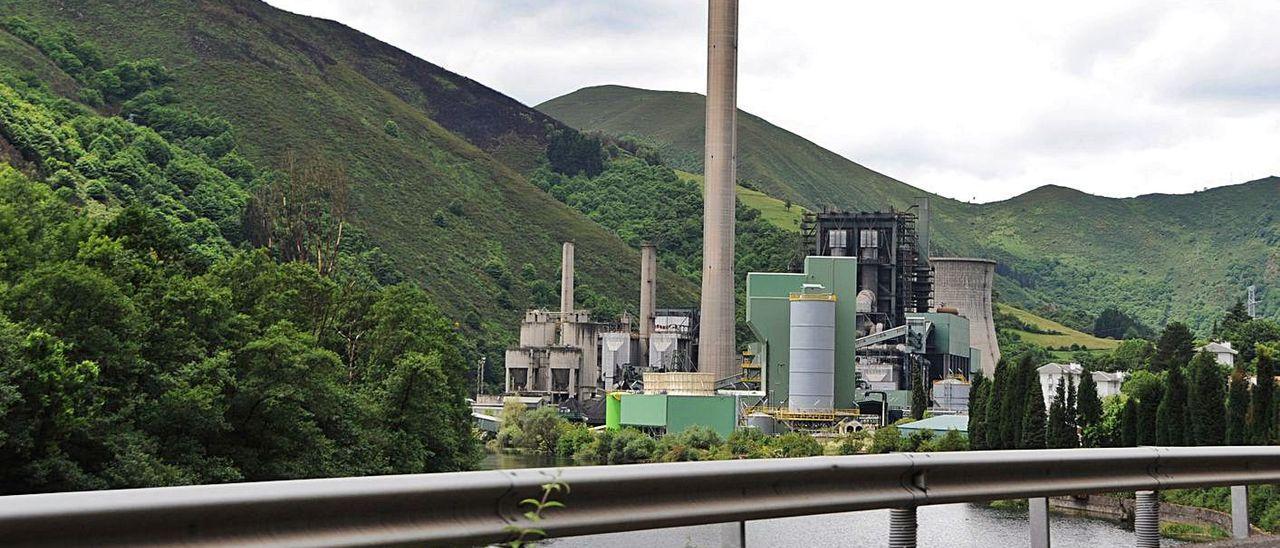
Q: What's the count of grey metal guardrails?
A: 1